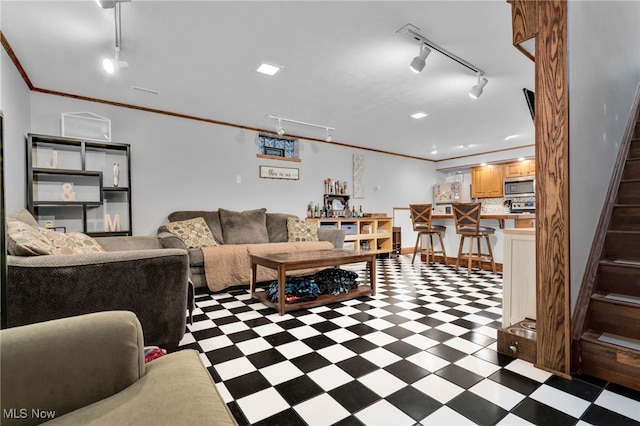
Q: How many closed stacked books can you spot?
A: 0